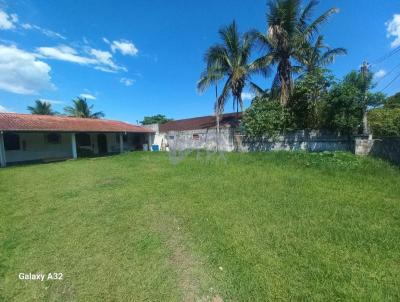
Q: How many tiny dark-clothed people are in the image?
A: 0